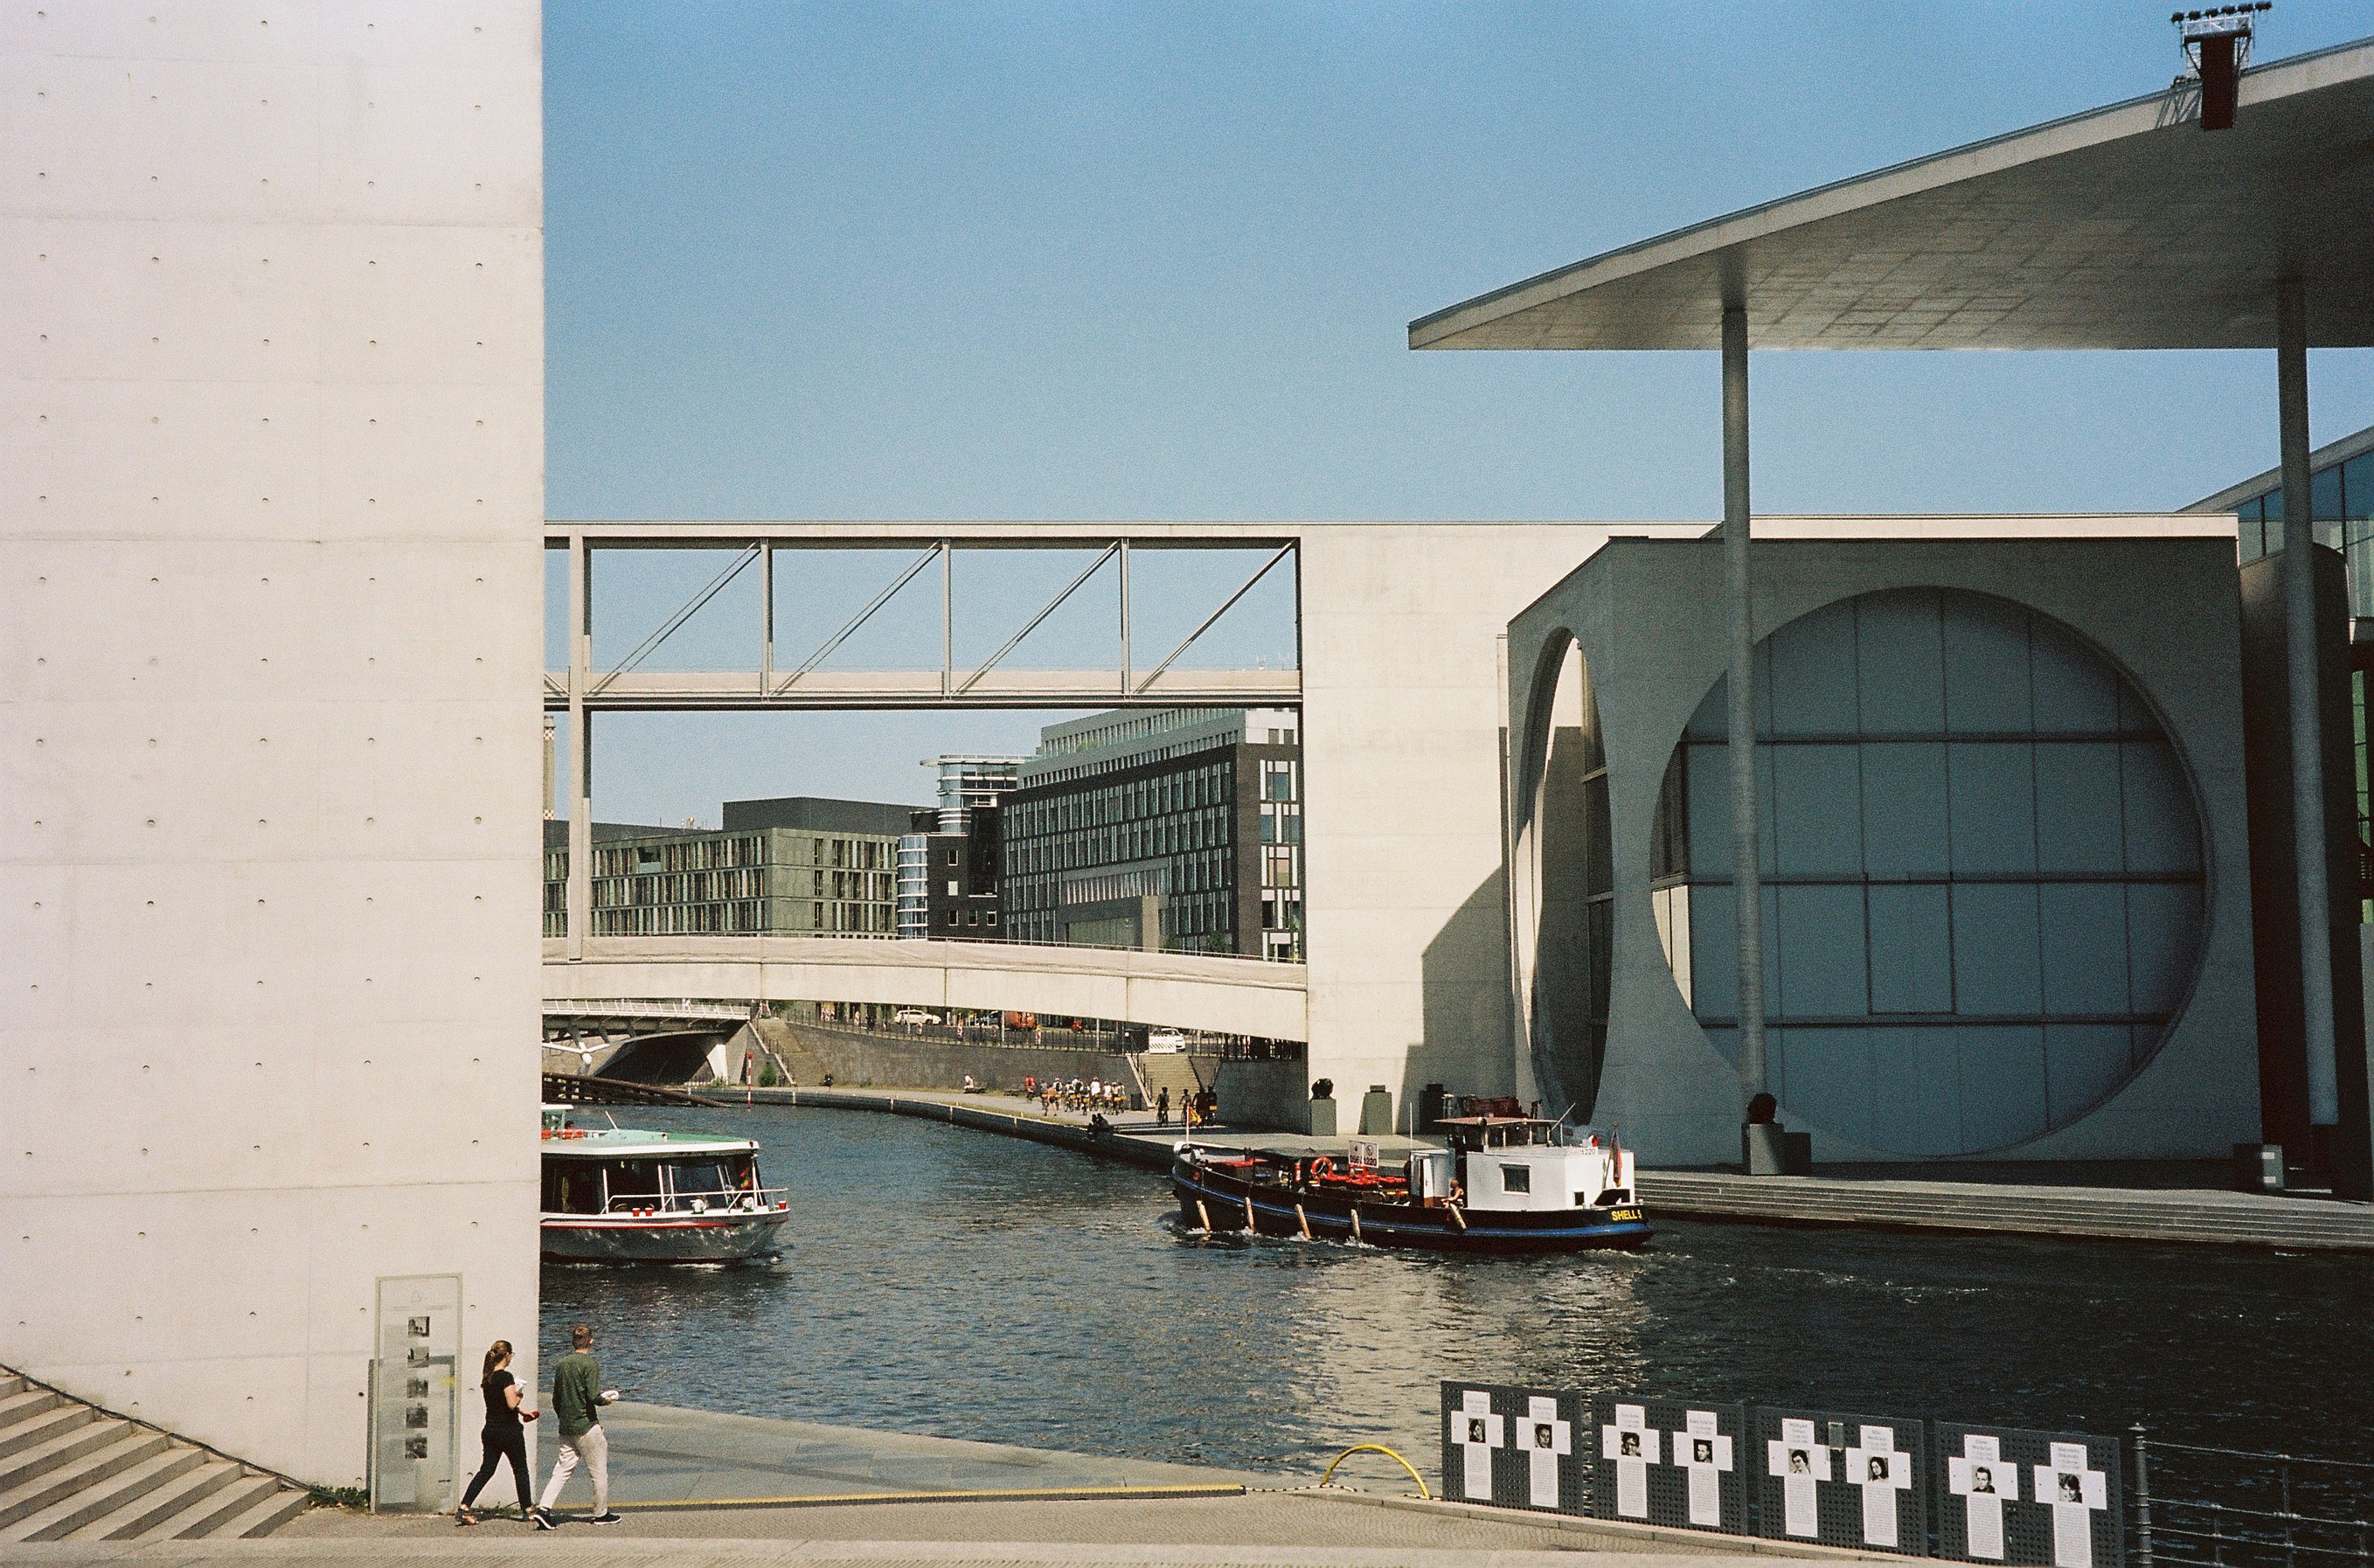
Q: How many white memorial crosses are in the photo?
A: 8